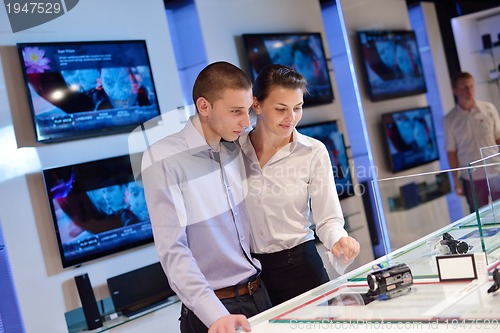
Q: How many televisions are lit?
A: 6